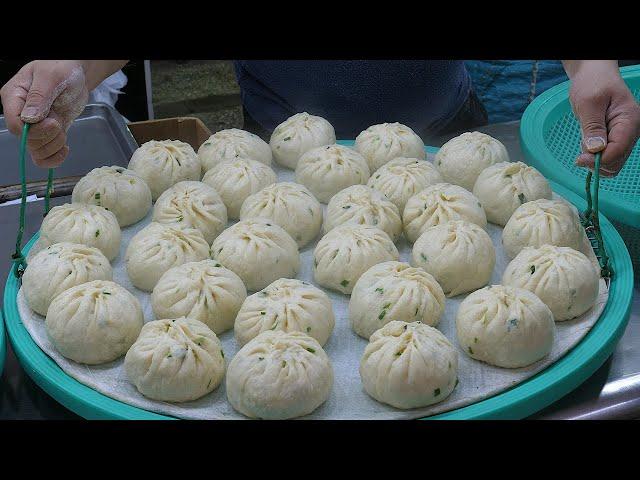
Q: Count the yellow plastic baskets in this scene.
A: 0